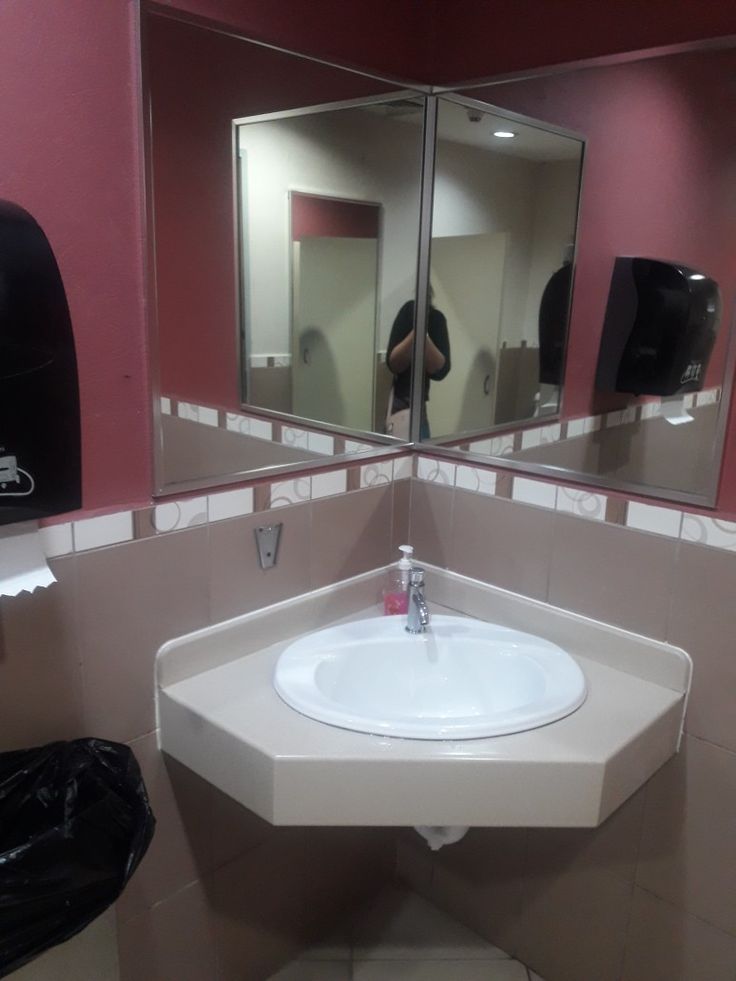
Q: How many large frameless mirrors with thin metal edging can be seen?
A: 2